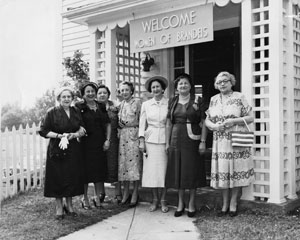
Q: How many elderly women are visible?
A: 7